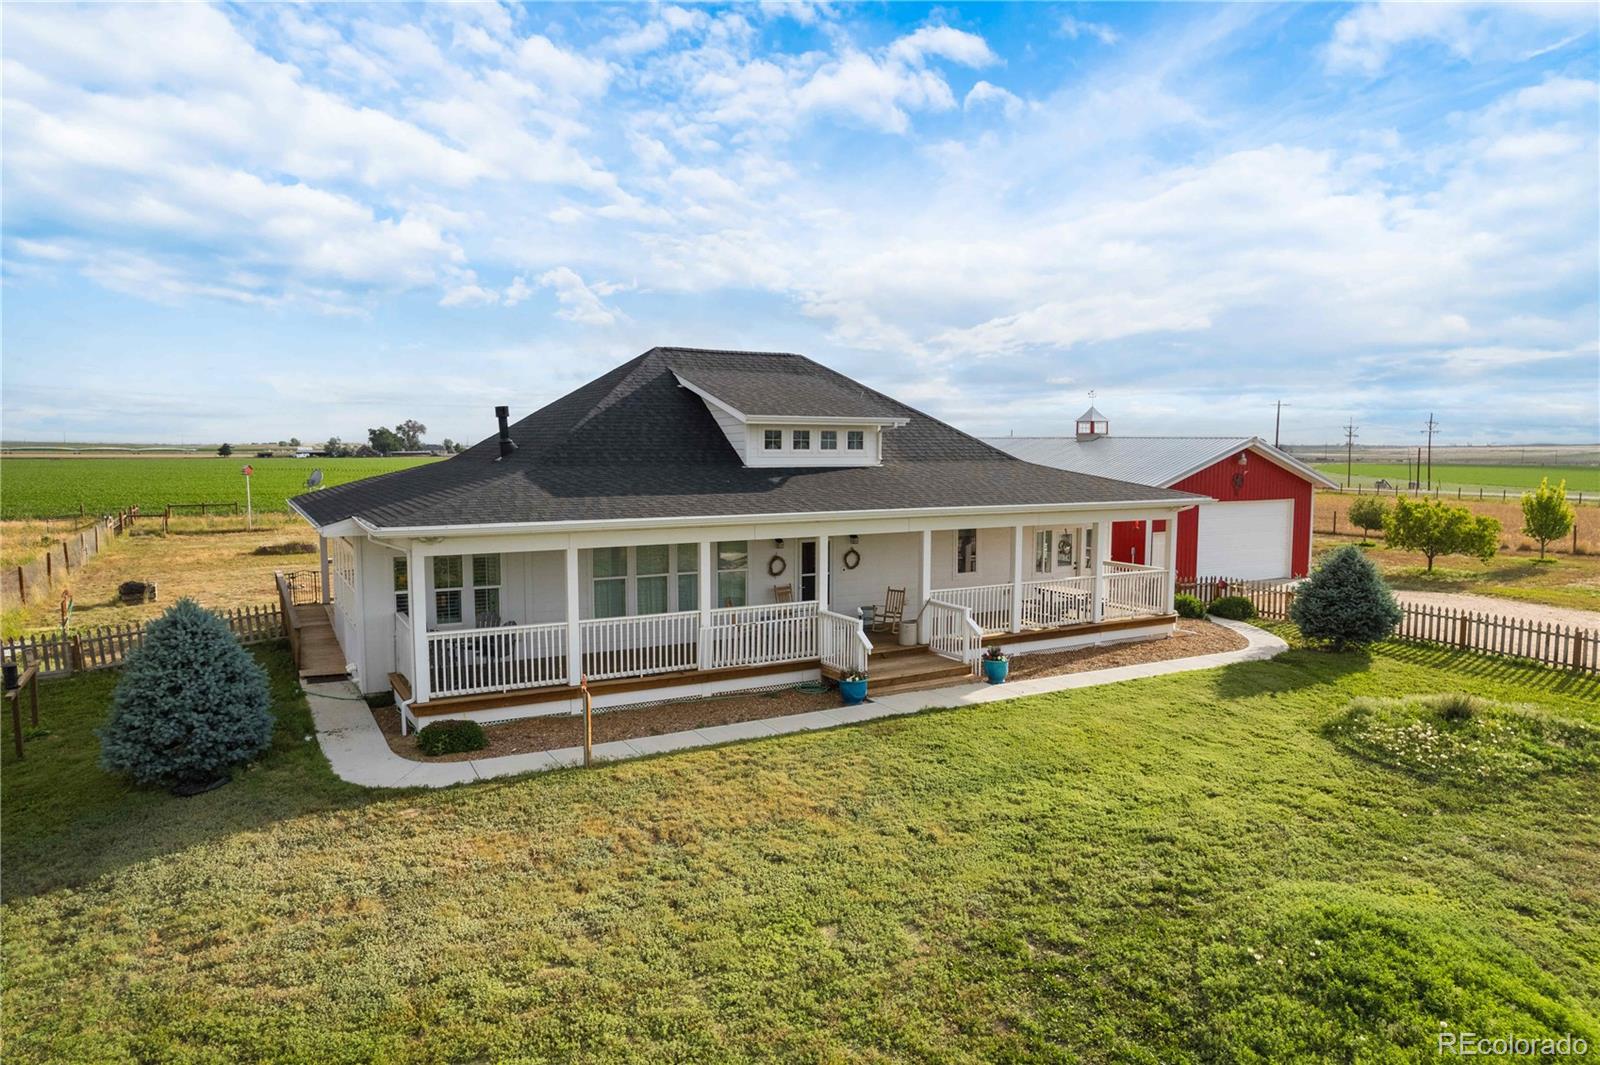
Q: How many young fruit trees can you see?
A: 3